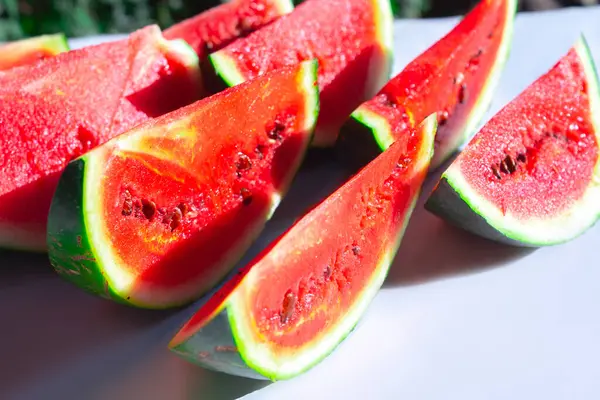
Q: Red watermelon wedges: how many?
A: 8